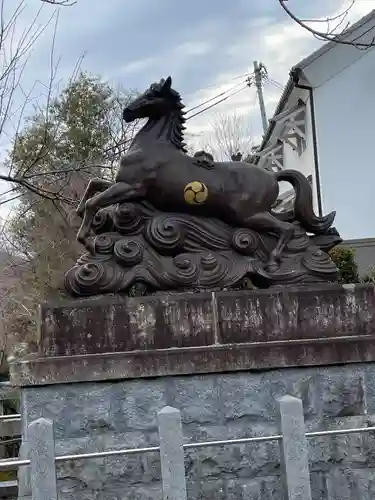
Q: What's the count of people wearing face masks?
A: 0